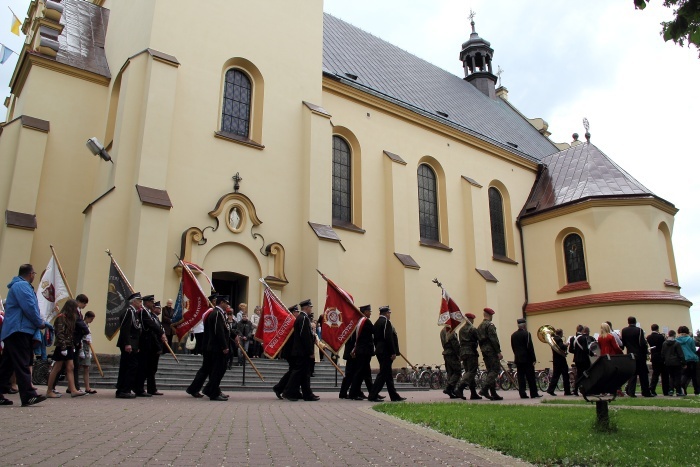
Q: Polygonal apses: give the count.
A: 1